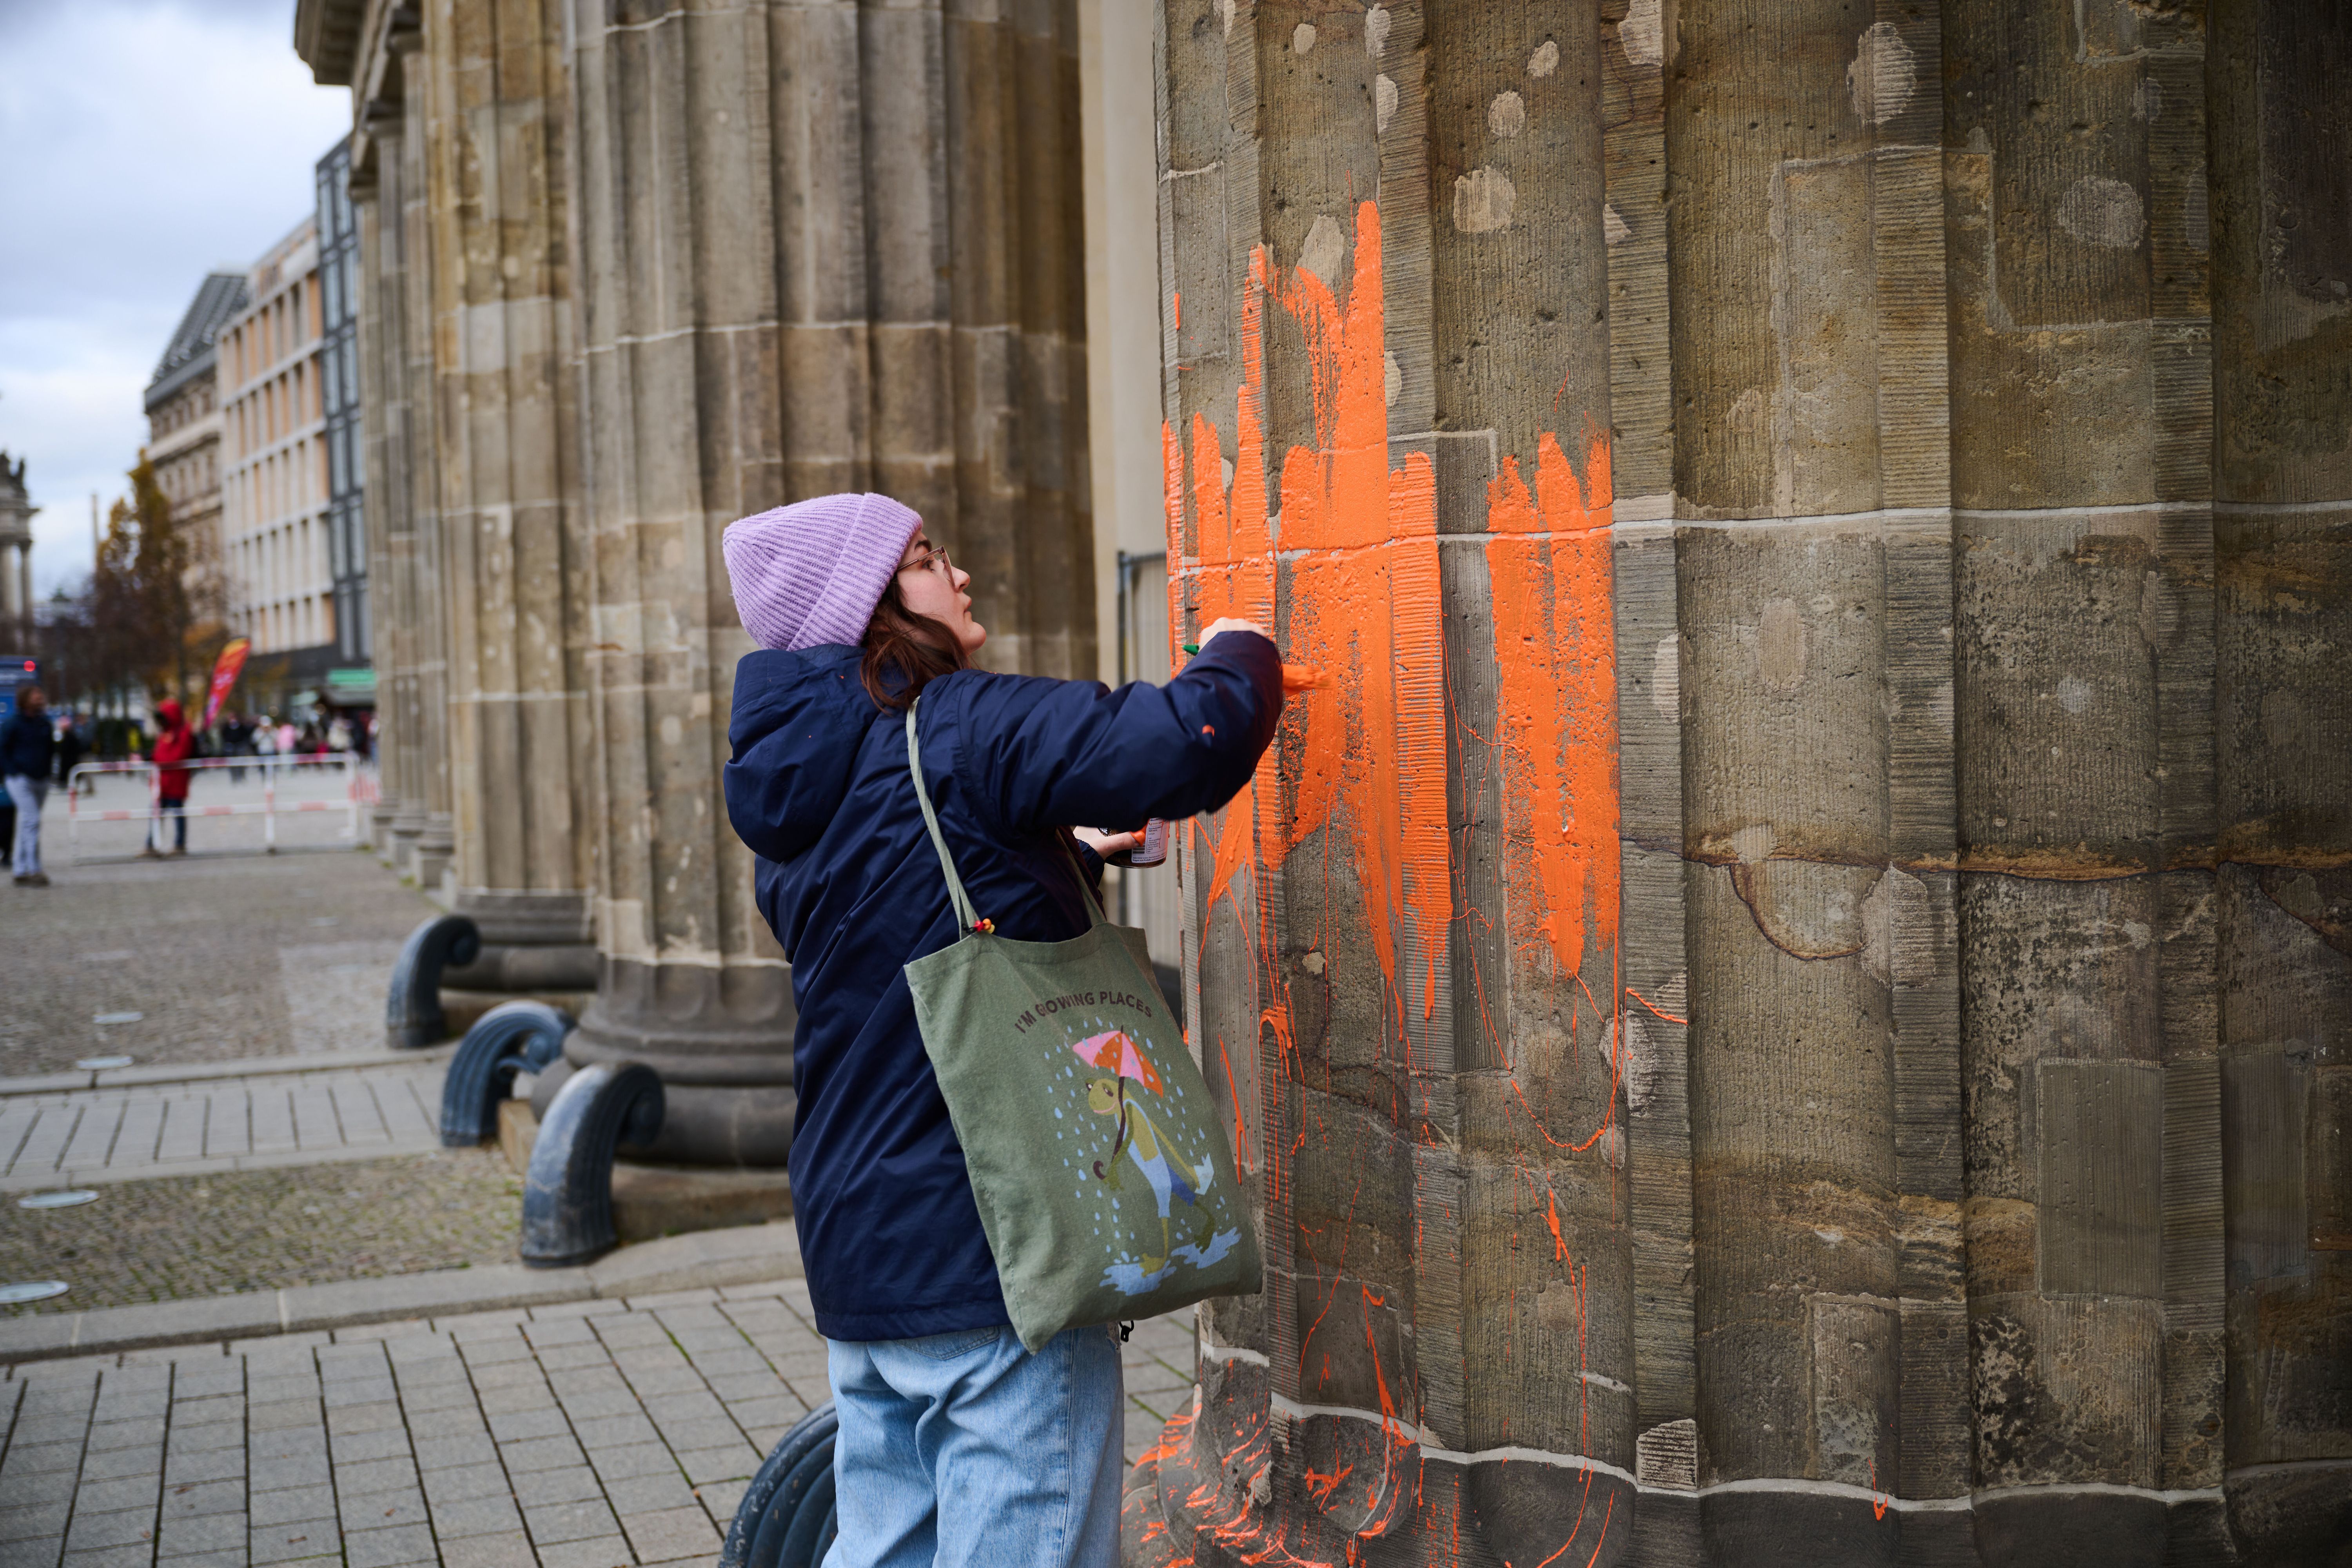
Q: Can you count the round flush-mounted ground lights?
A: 4